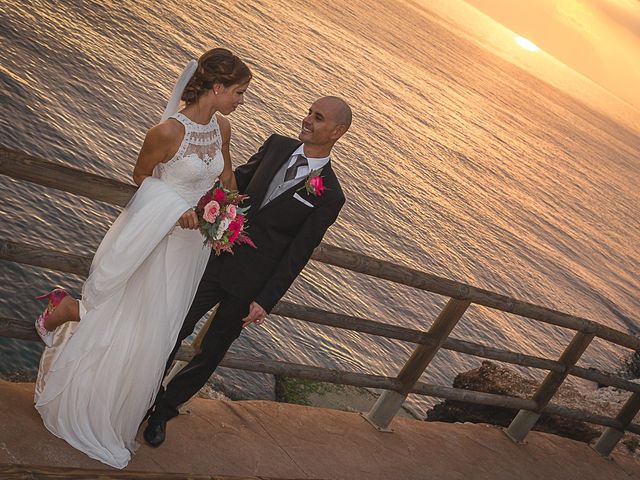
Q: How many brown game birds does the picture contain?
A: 0